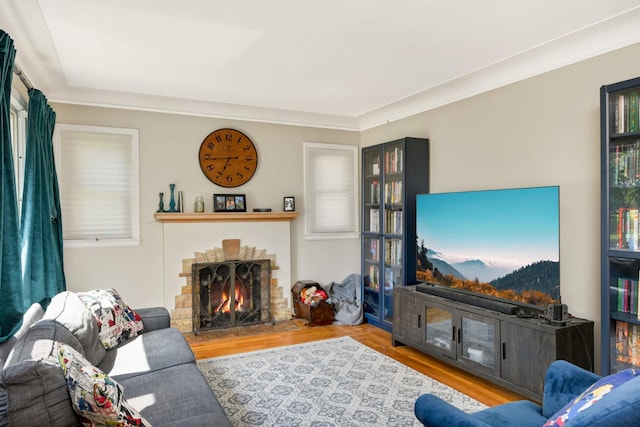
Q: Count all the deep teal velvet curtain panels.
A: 2